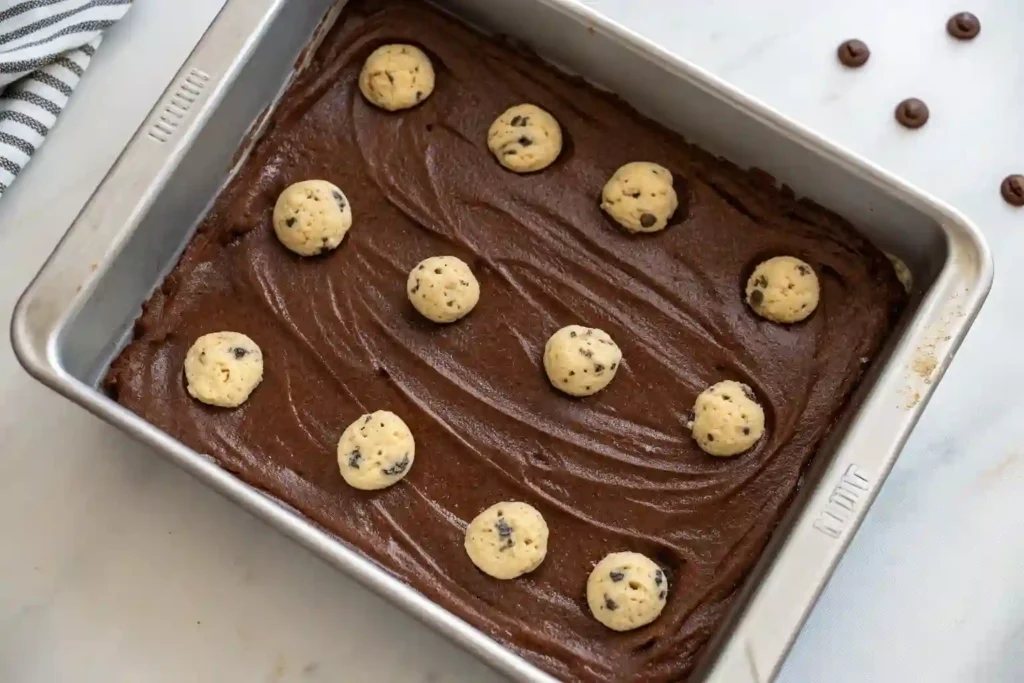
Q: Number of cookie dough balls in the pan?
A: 12